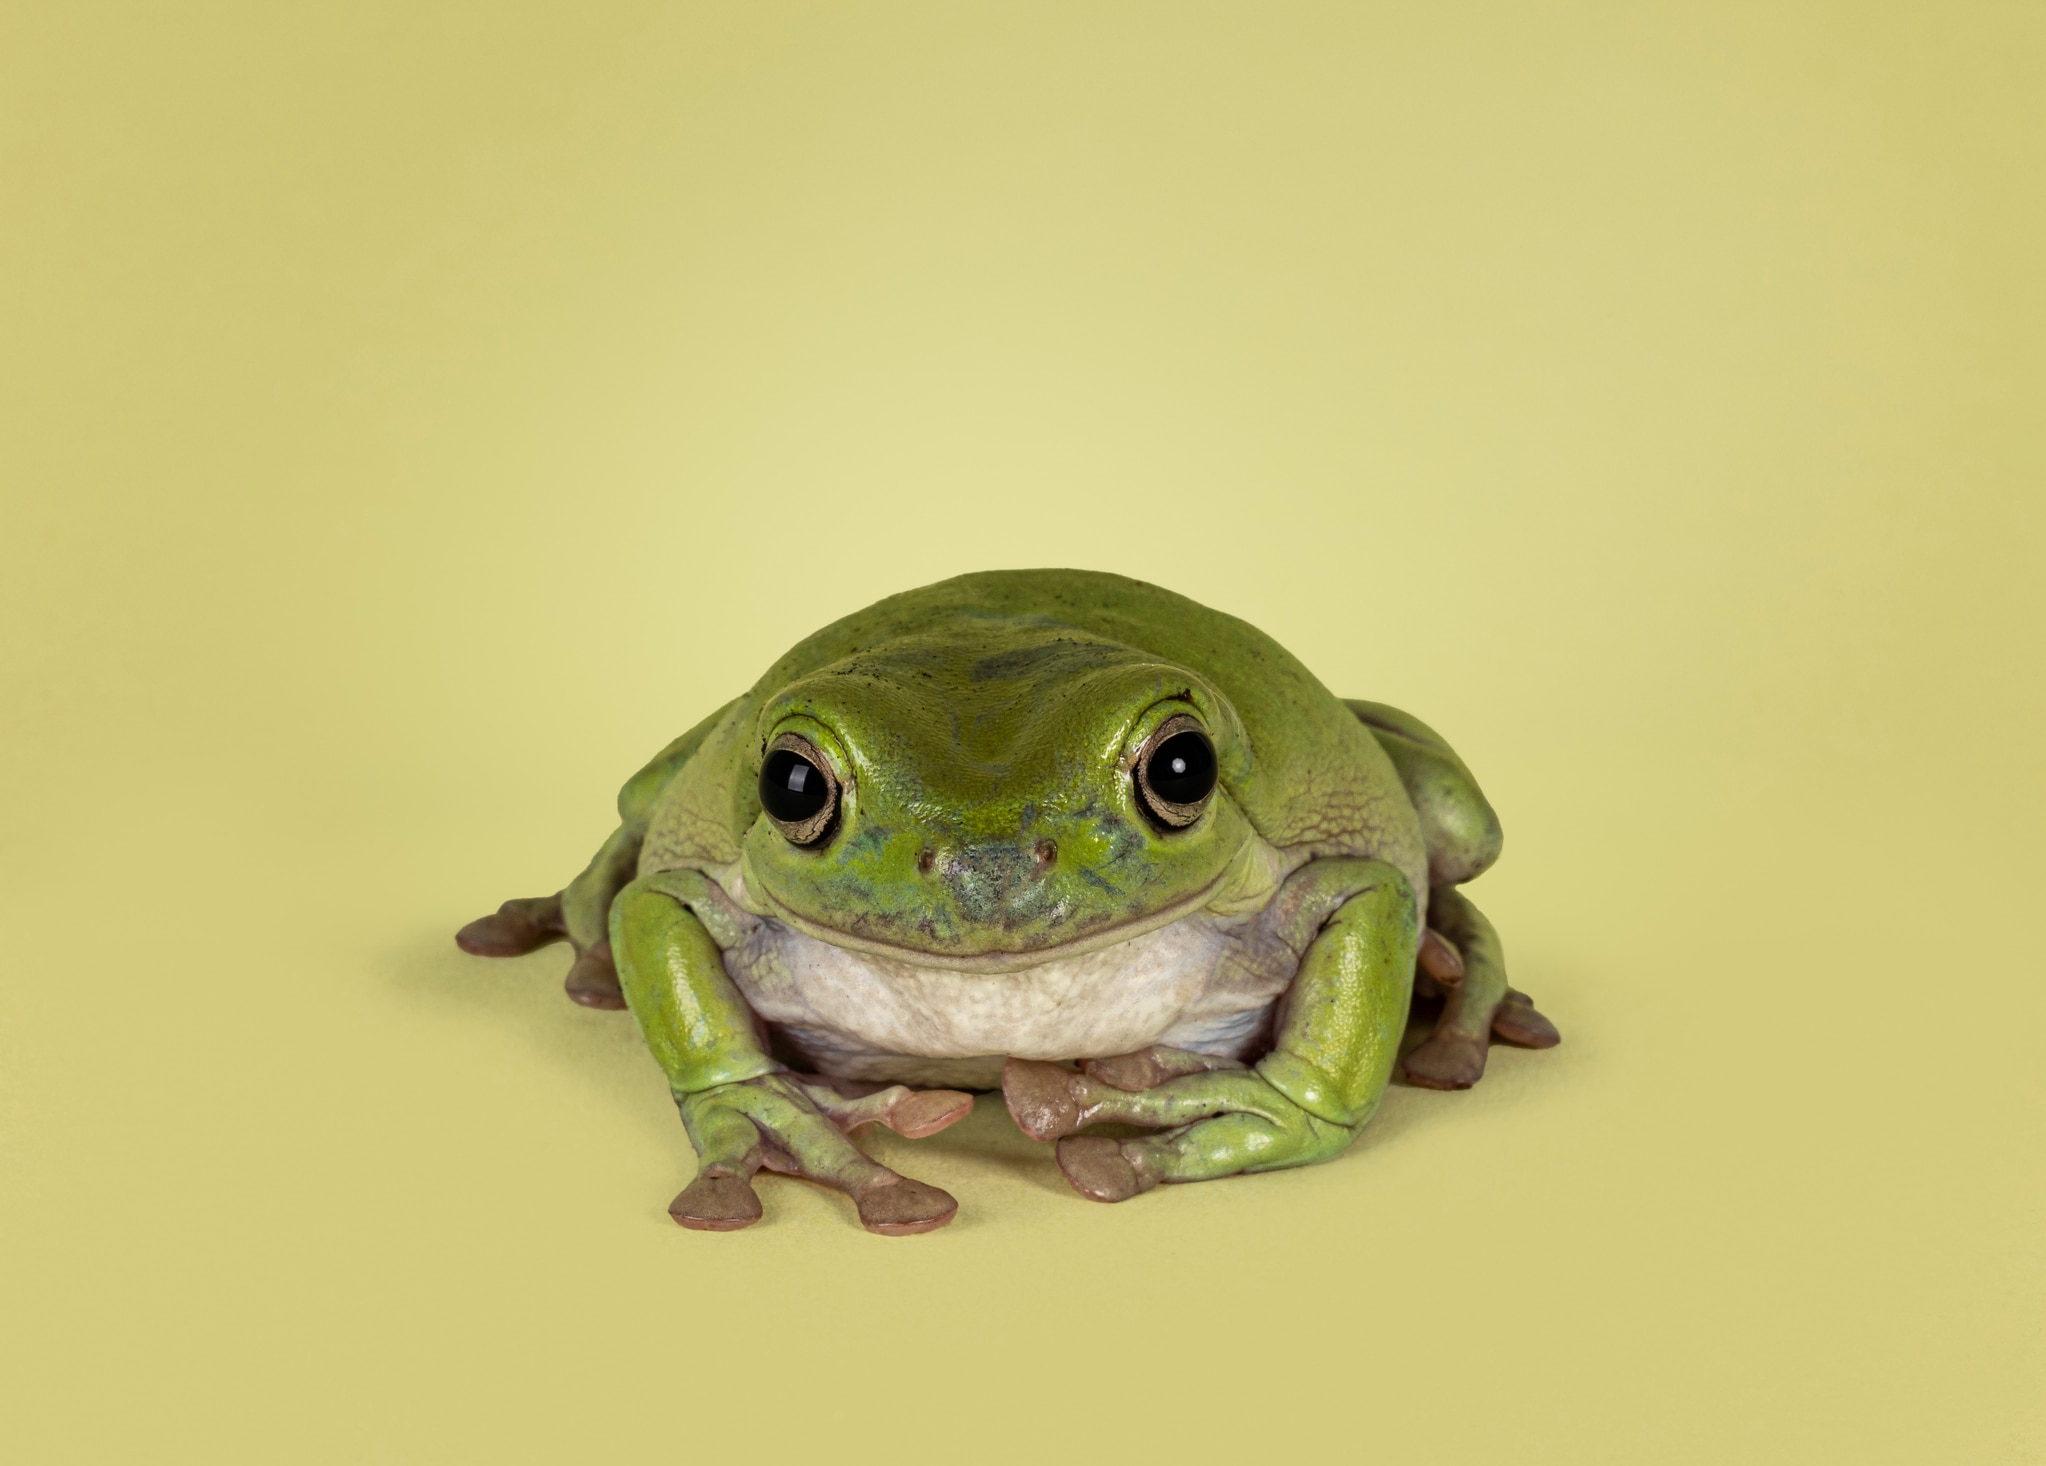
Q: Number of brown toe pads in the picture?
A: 11